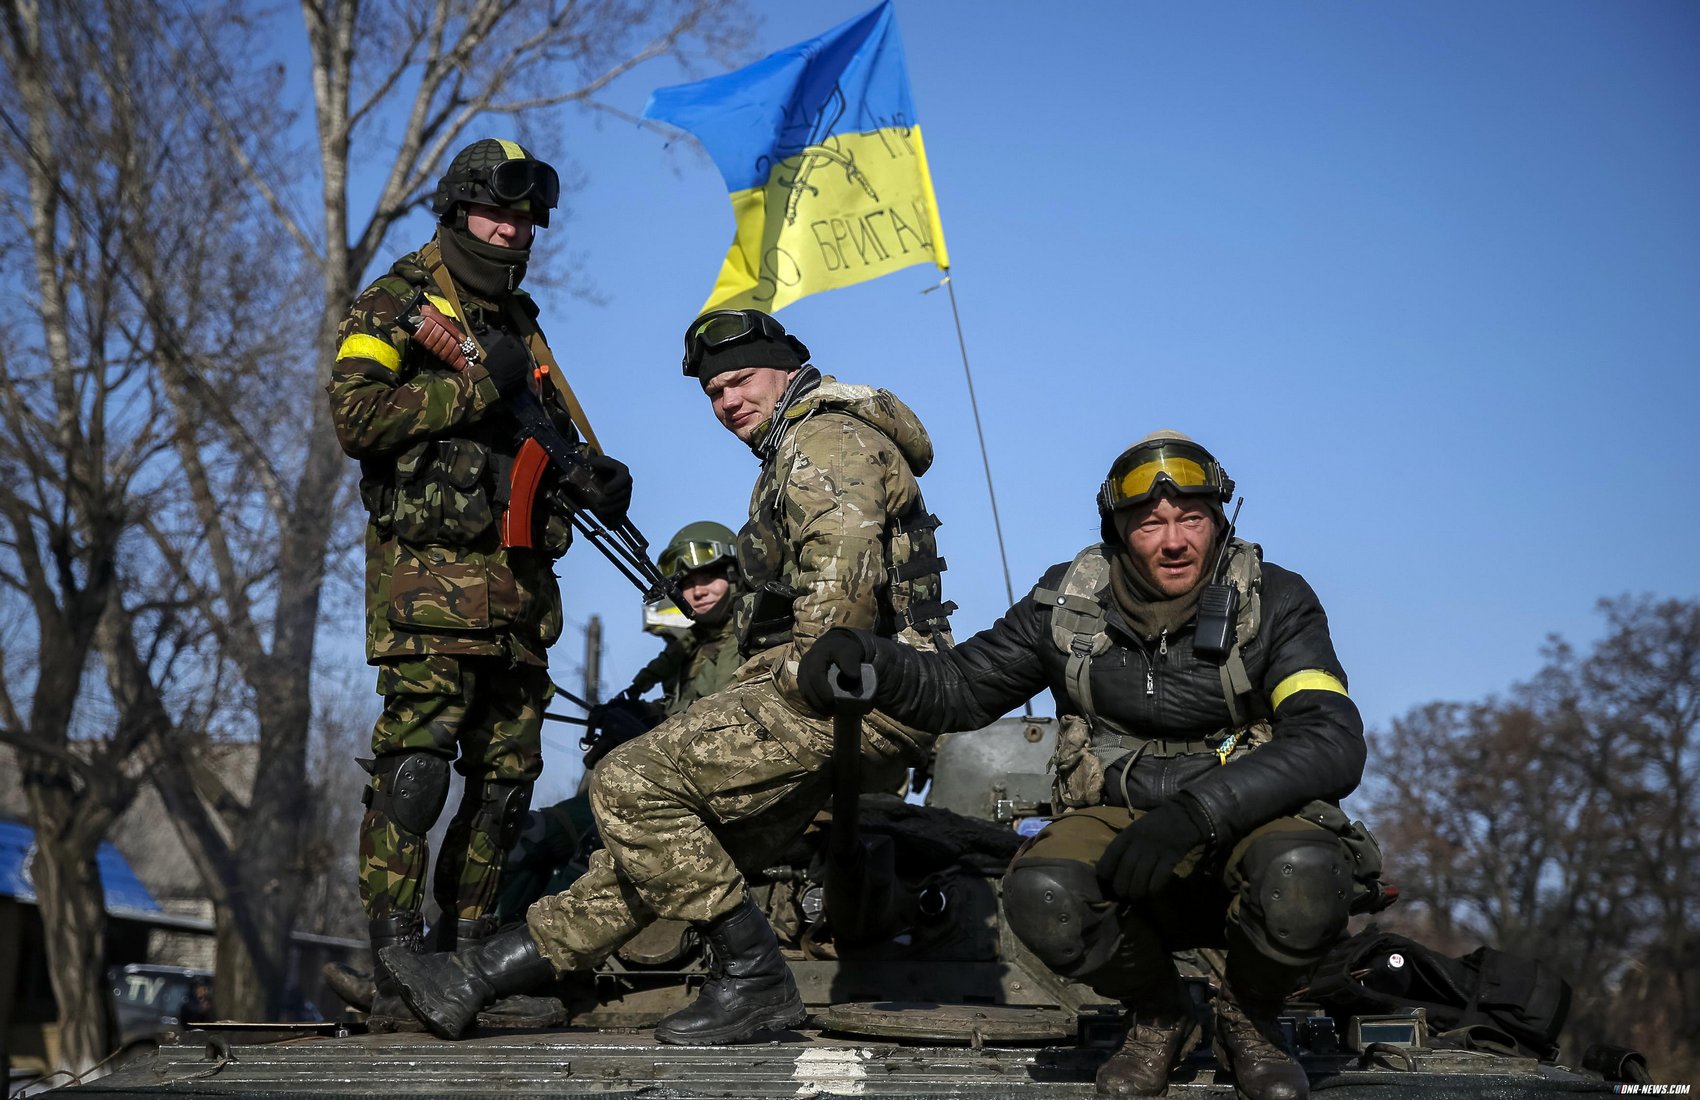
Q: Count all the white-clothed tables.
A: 0